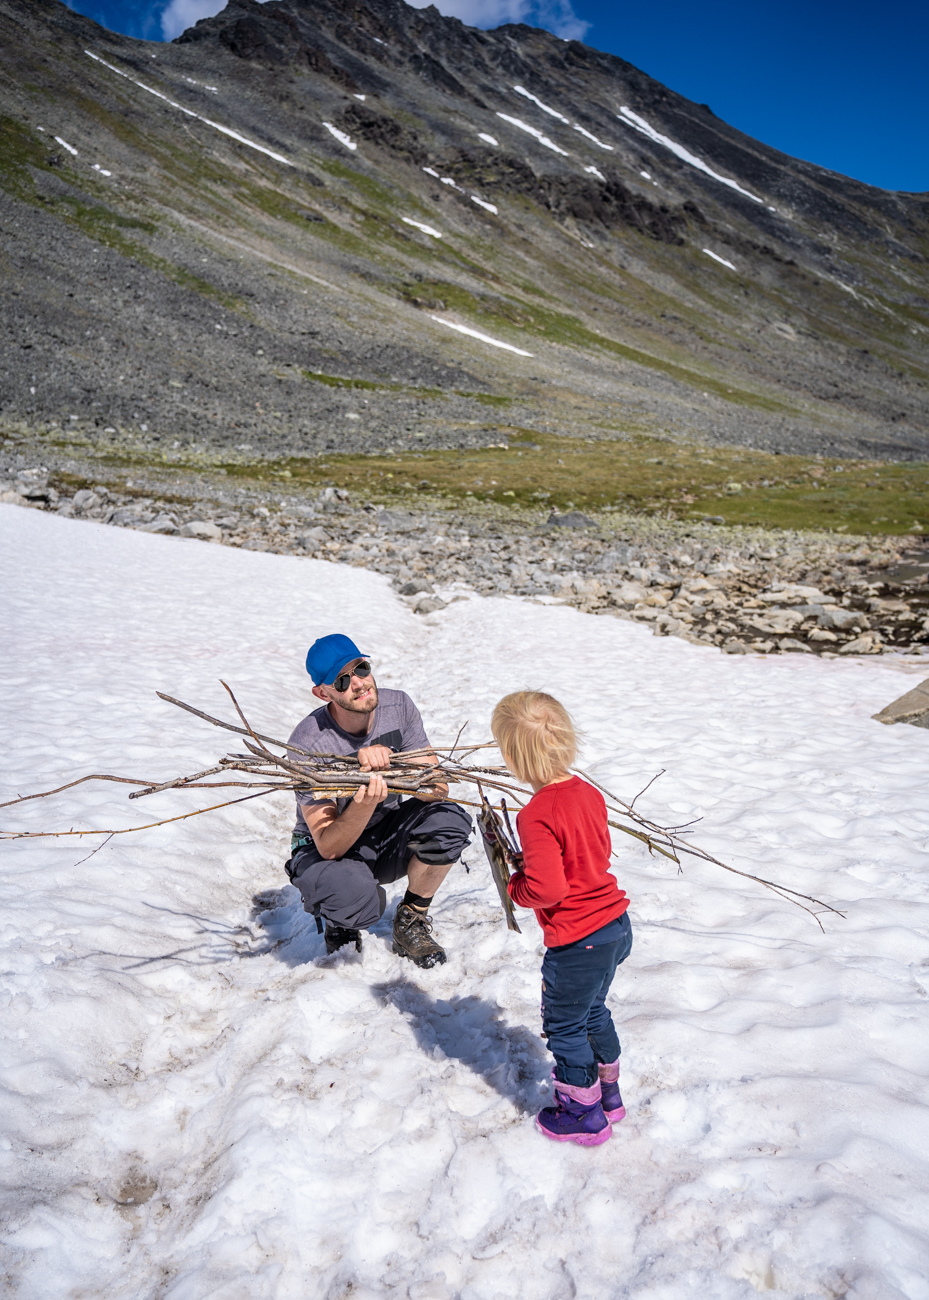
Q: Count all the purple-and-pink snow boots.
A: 2